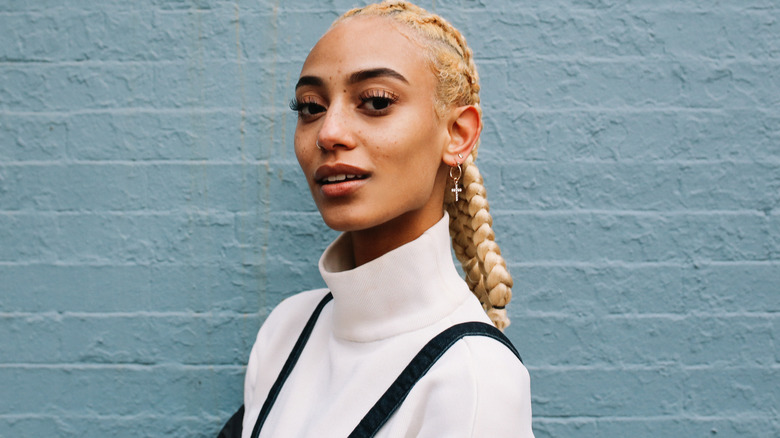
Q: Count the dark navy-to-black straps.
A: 2